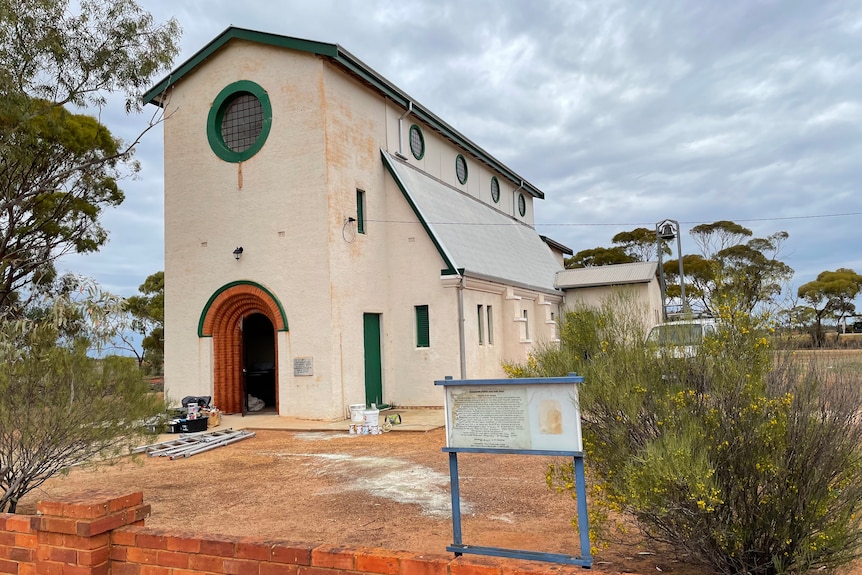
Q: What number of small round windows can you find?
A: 4